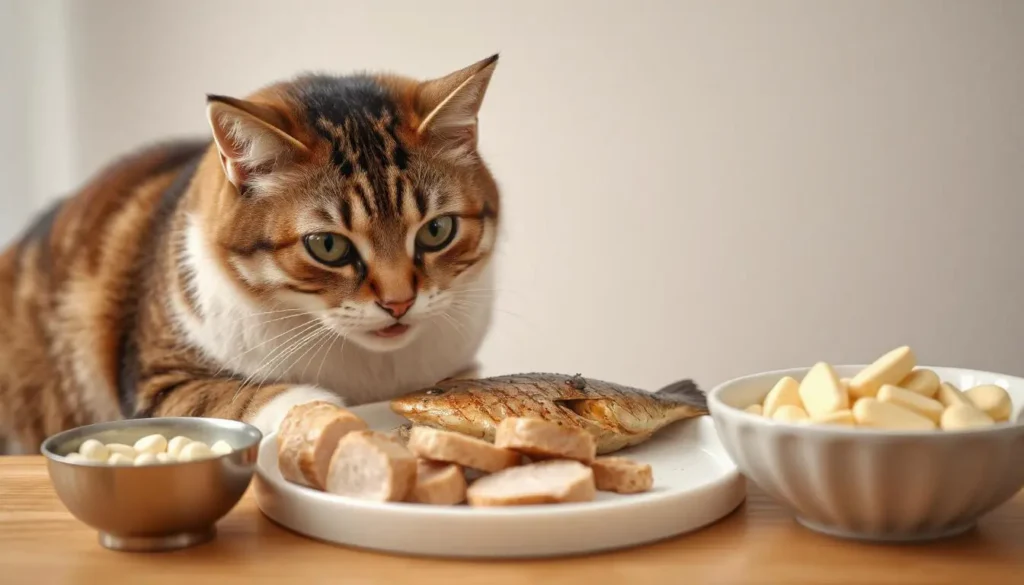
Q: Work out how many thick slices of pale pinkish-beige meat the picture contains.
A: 7